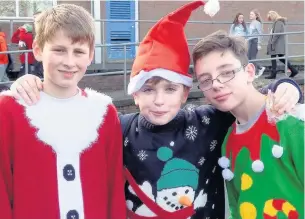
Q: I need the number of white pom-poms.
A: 5